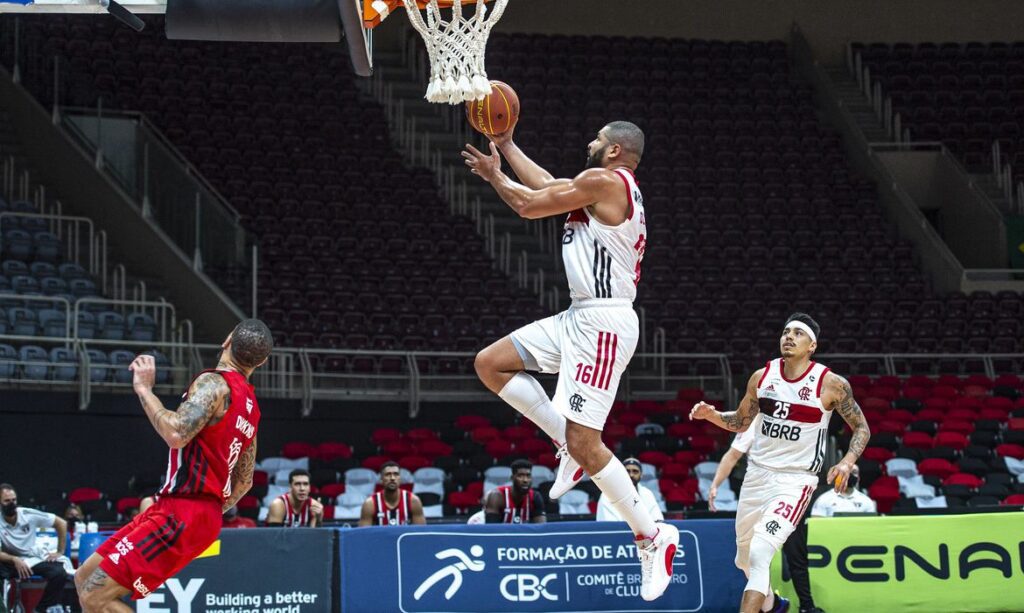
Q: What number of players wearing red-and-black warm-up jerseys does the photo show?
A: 3